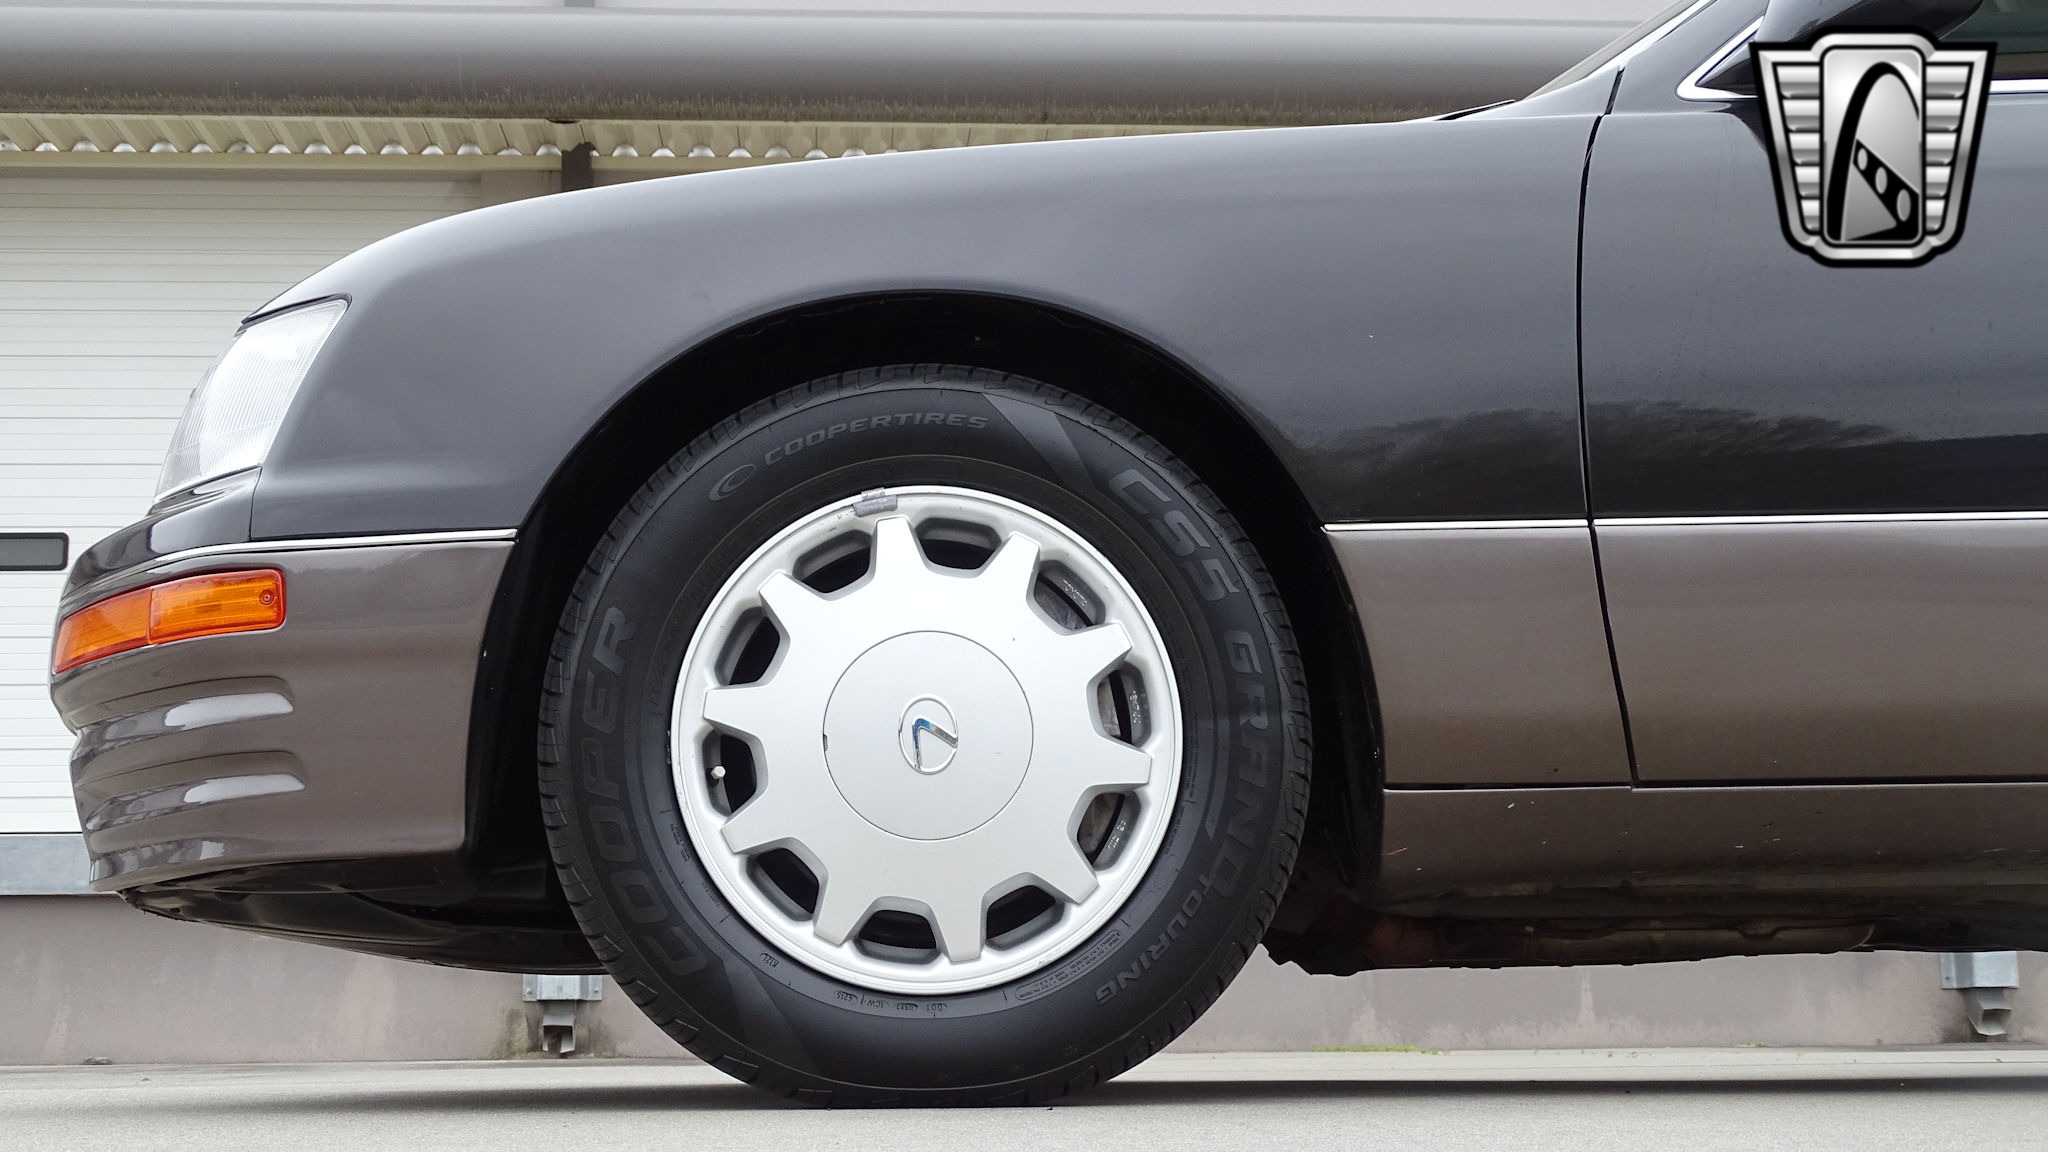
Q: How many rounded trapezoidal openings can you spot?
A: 10